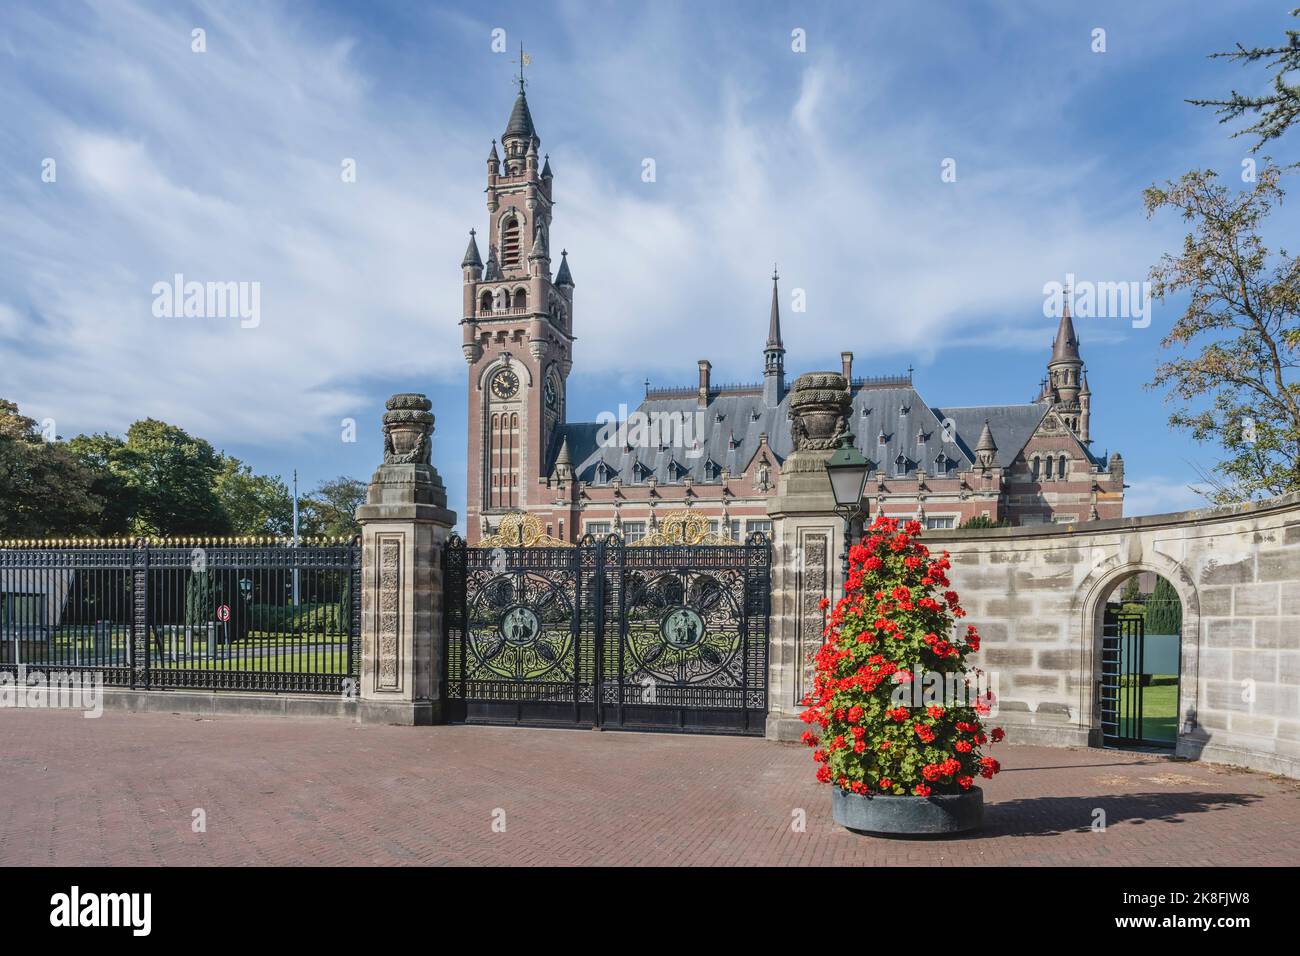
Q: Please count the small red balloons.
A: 0